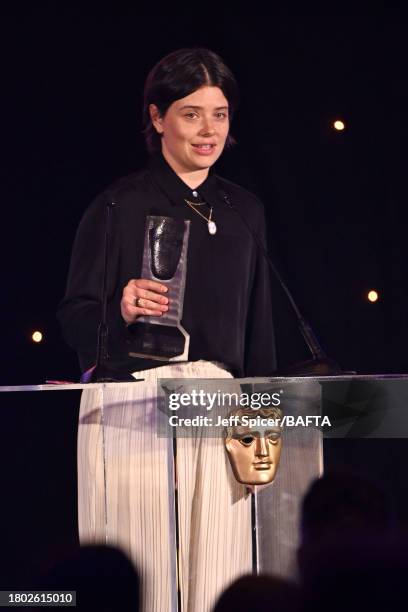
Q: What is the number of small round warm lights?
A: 3